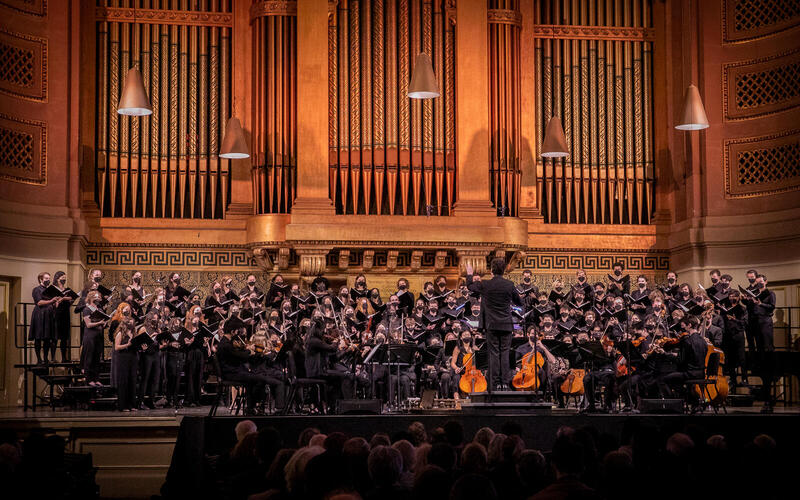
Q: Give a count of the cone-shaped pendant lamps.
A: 5